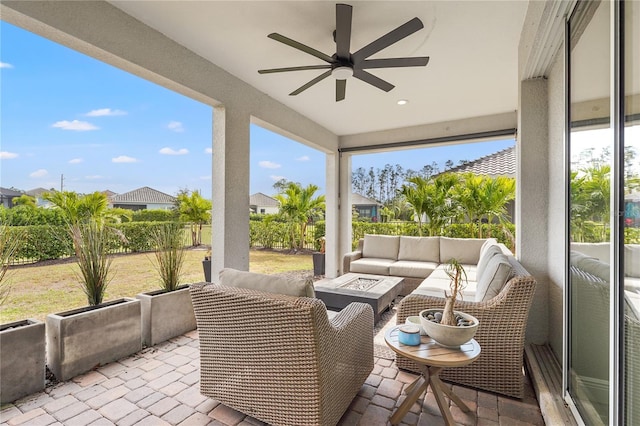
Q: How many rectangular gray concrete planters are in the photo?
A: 3